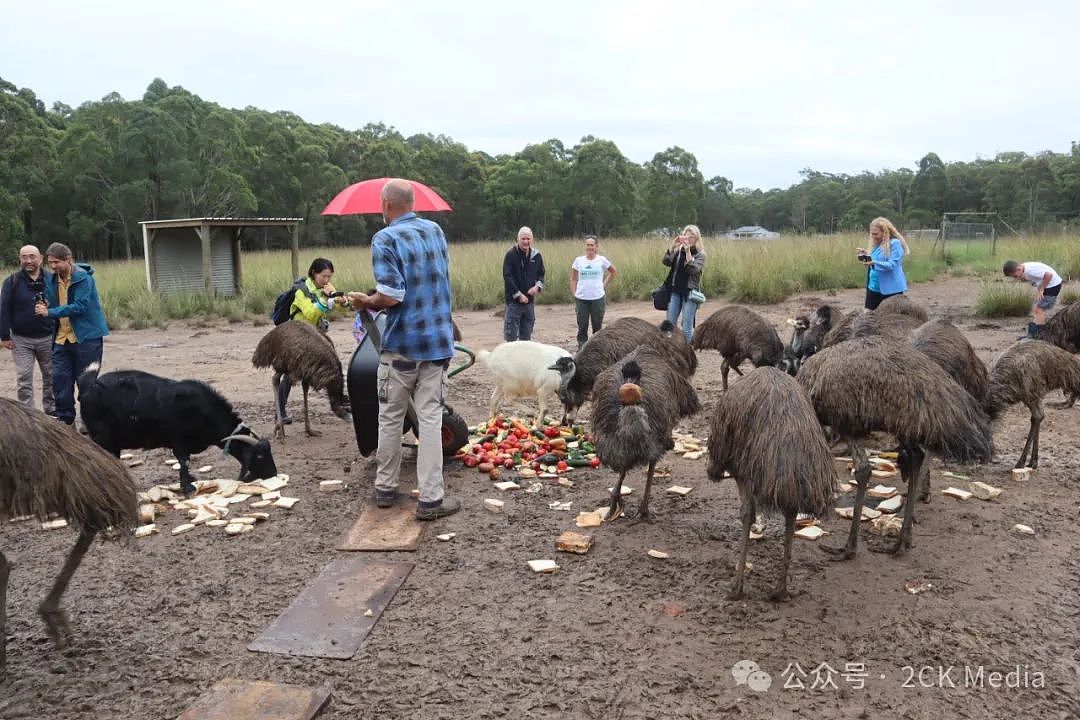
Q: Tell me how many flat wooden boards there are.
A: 3